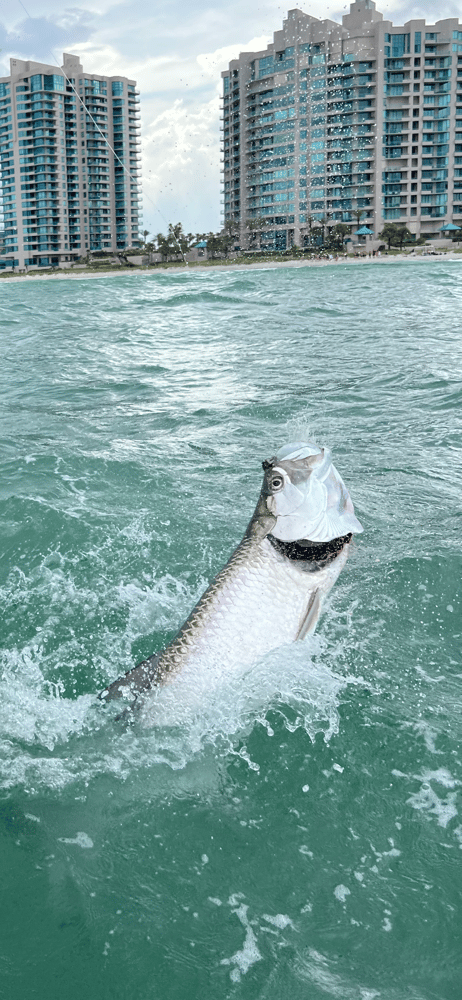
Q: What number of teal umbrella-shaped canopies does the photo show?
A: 3